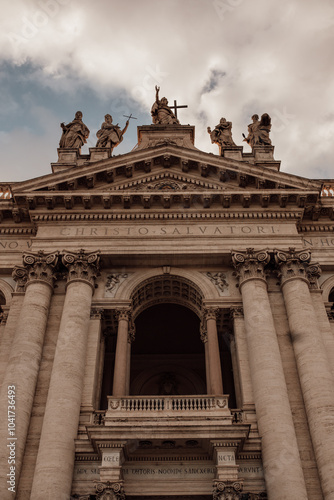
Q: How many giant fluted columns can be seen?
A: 4